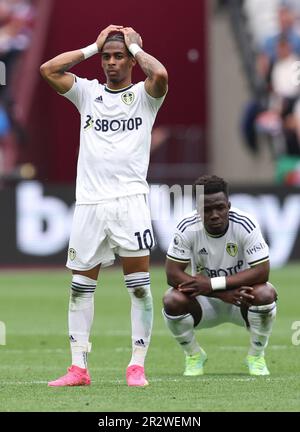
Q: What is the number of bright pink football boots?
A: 2